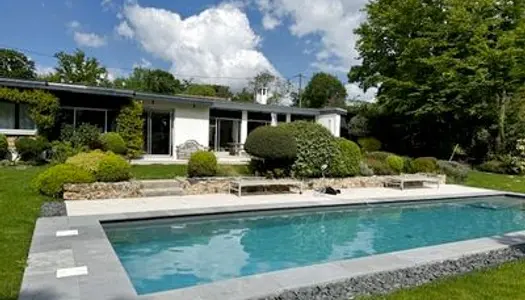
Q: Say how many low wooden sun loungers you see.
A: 2